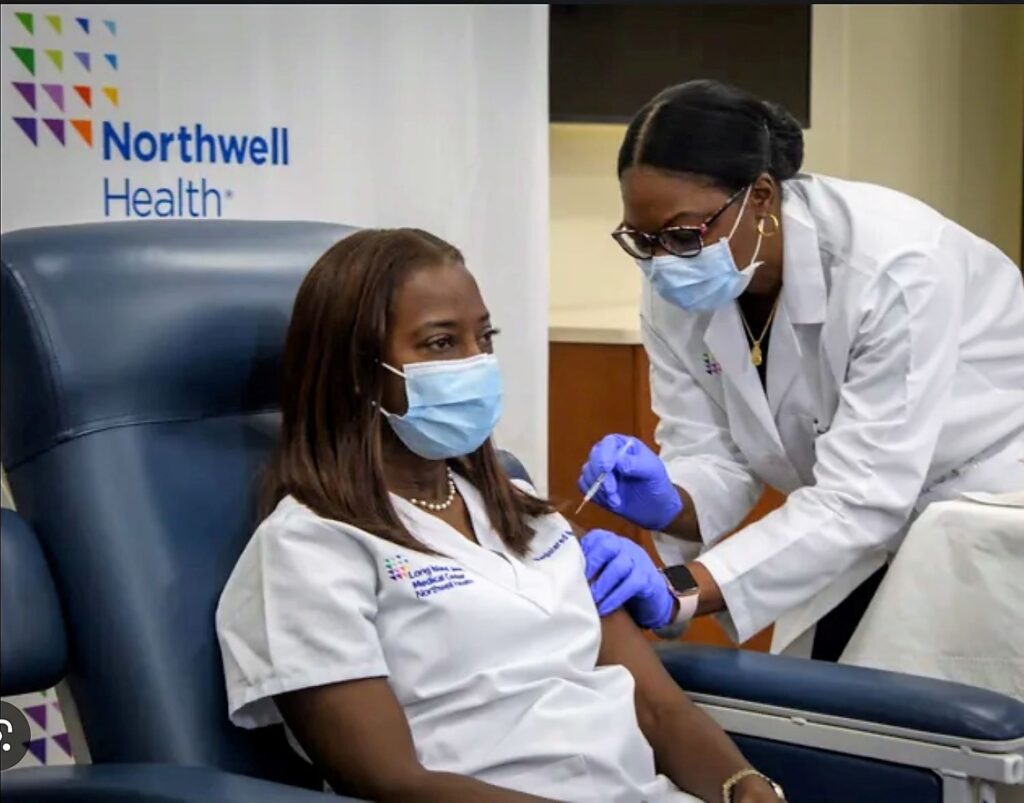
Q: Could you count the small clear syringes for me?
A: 1